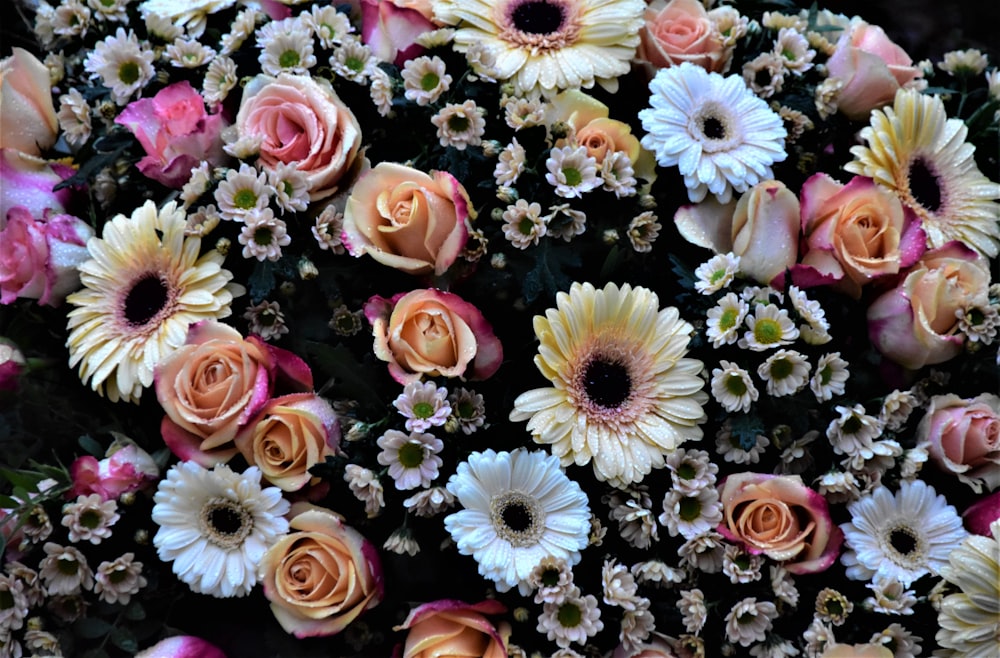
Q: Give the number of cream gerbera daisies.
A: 5